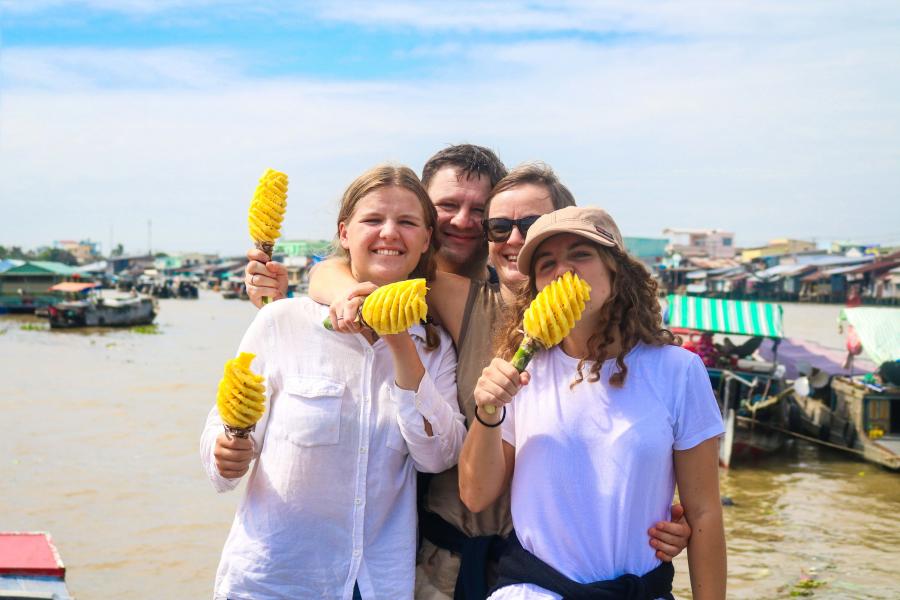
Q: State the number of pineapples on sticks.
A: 4